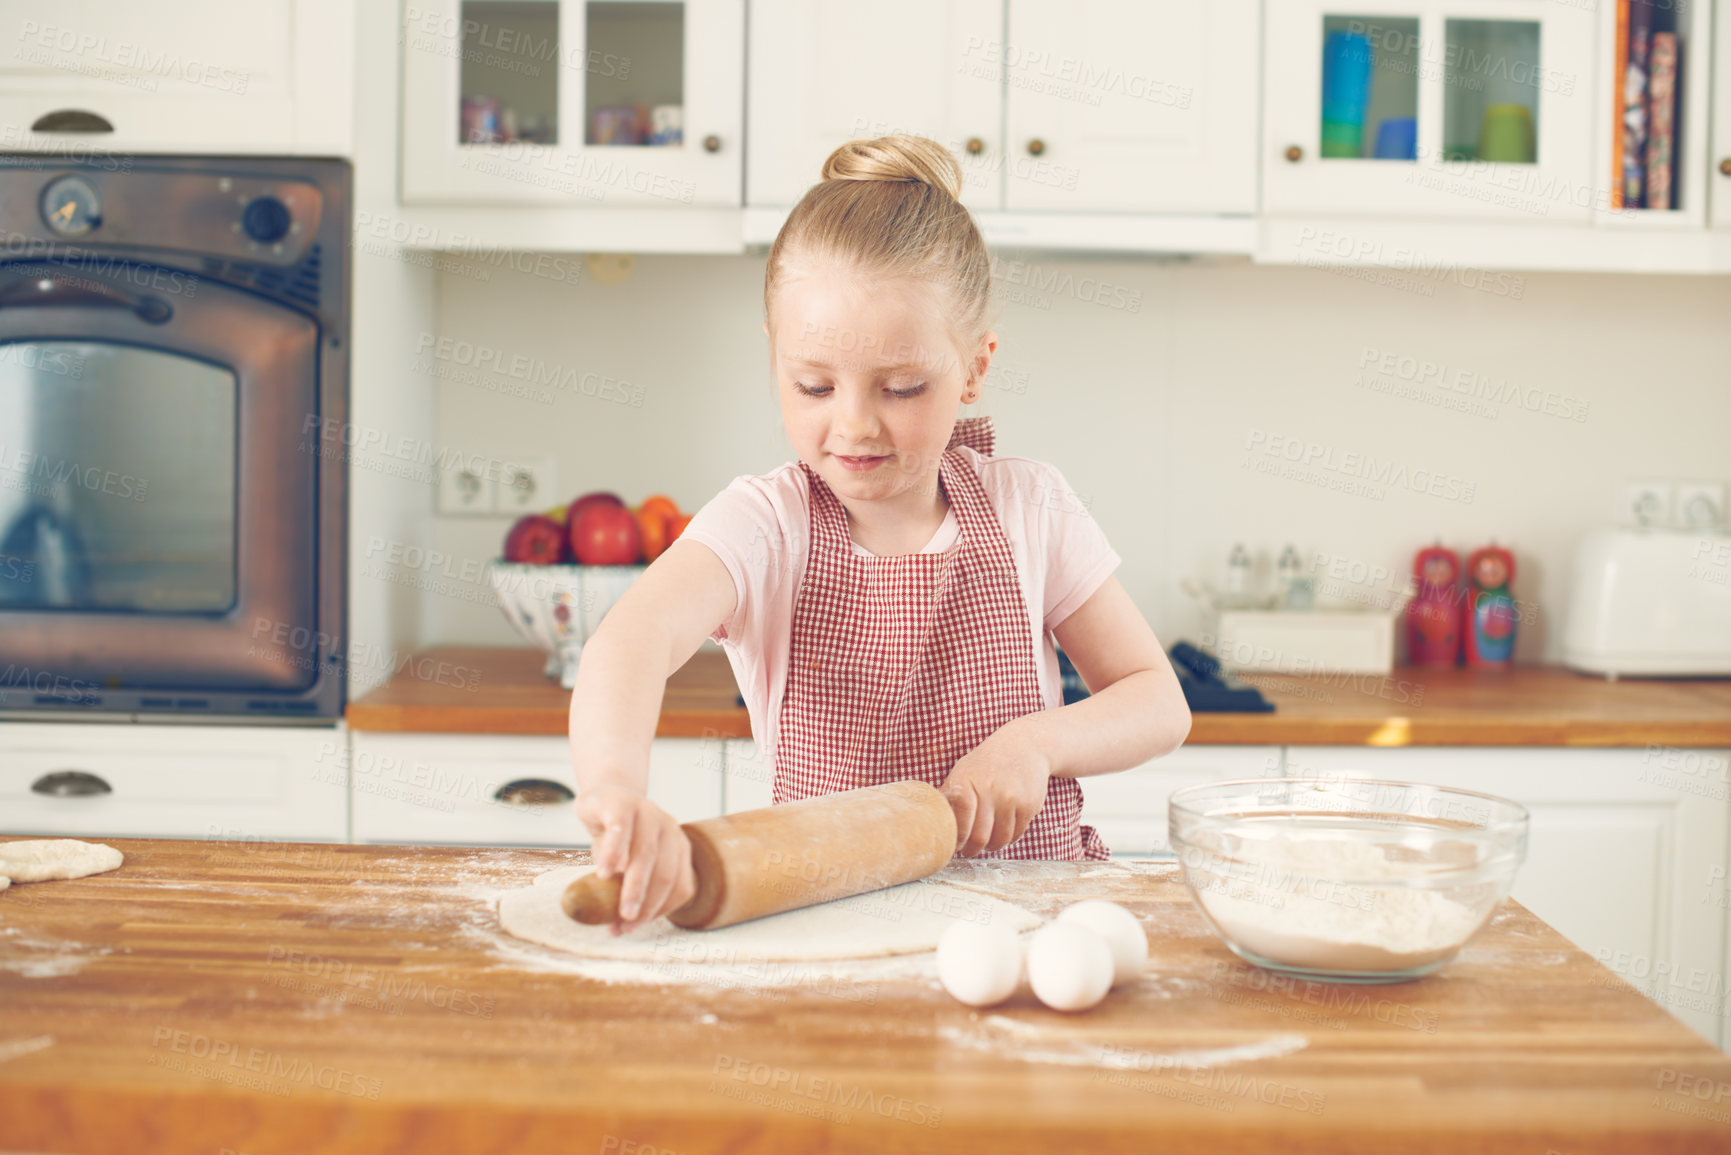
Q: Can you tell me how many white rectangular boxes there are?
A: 1